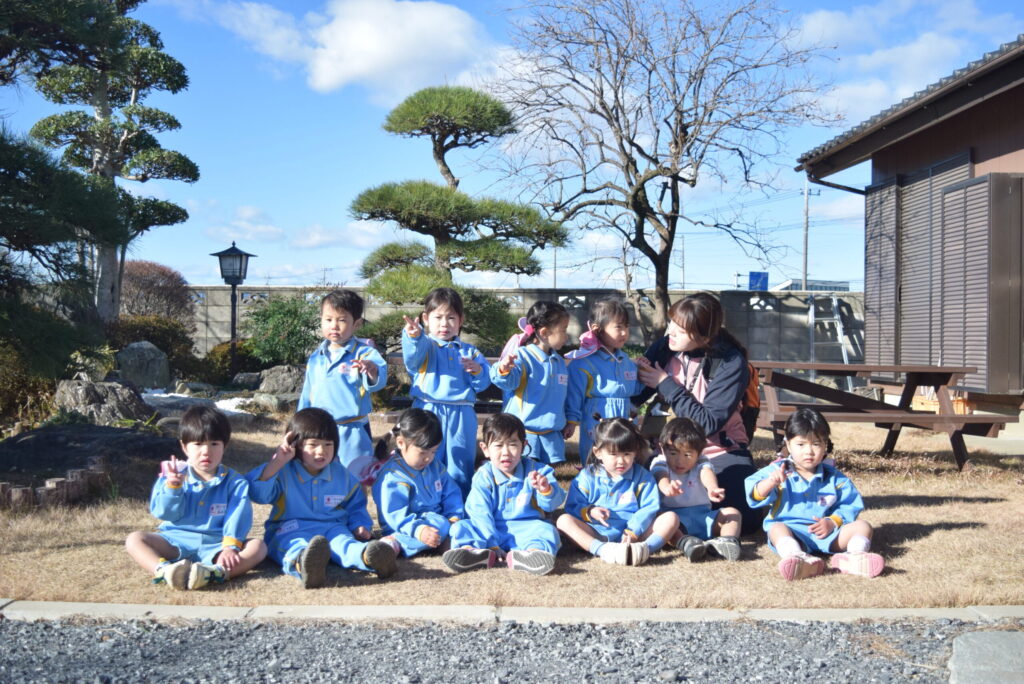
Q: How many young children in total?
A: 11